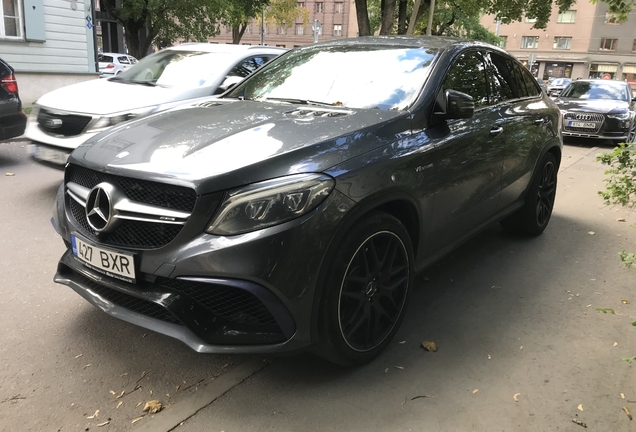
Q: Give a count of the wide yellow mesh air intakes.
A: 0